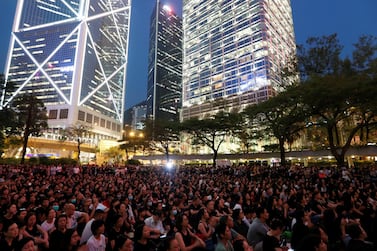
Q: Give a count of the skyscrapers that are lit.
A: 3